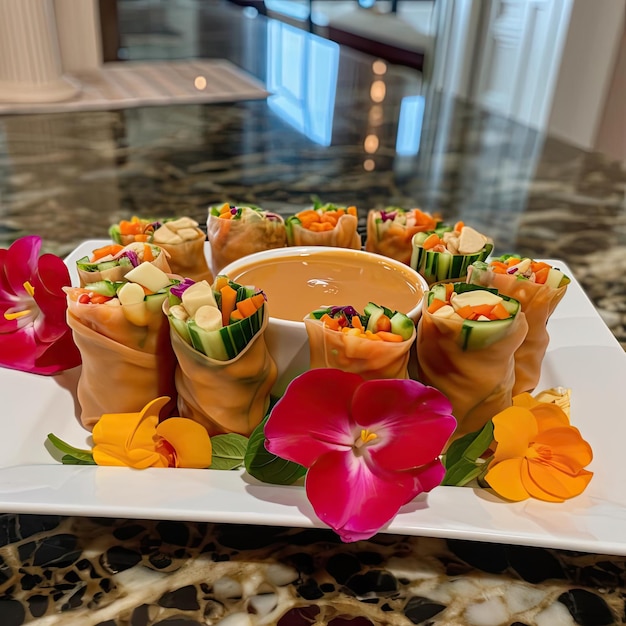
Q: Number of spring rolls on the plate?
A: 12